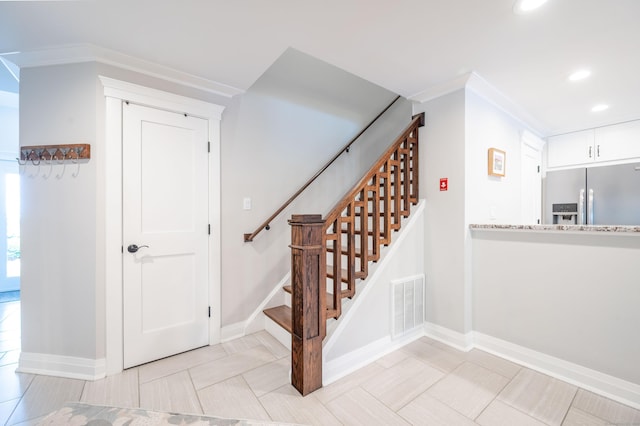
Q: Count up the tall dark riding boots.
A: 0